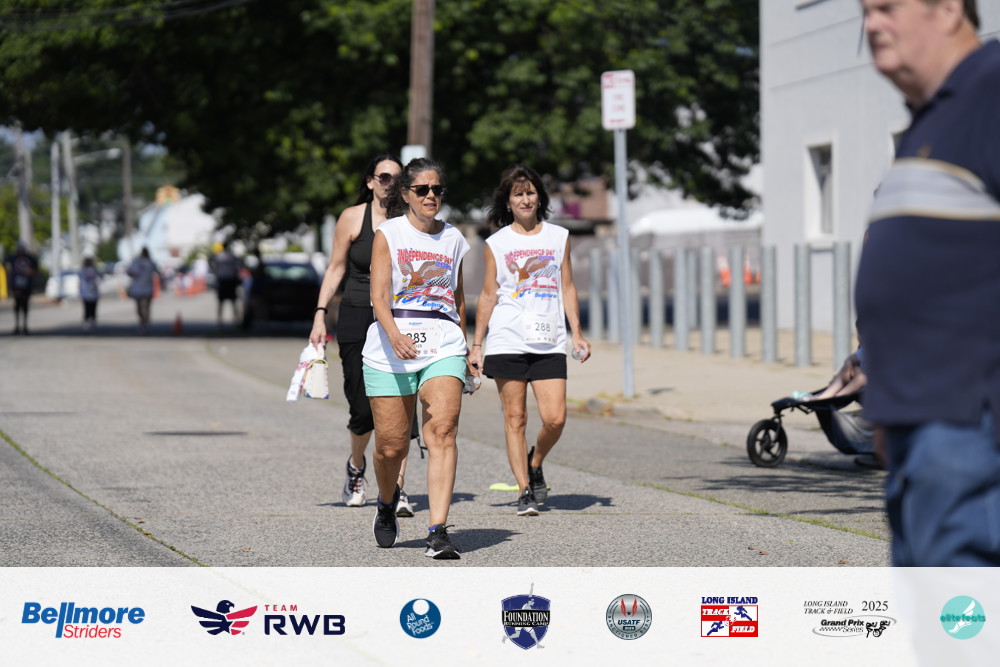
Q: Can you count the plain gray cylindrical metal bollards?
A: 11